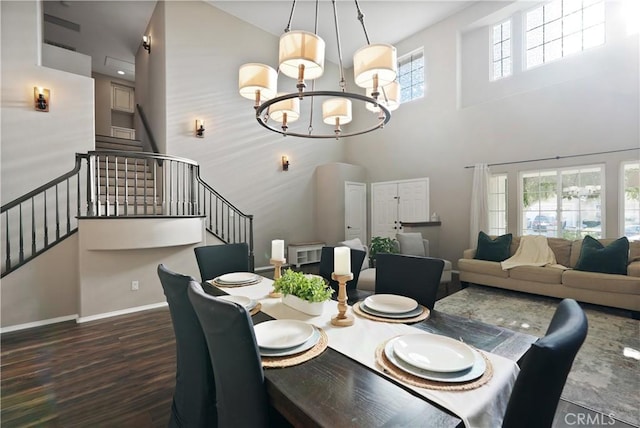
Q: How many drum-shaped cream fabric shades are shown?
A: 6